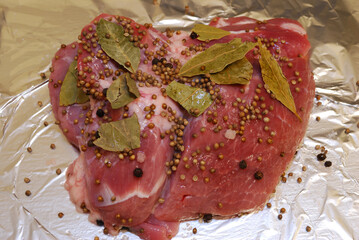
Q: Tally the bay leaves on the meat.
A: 9